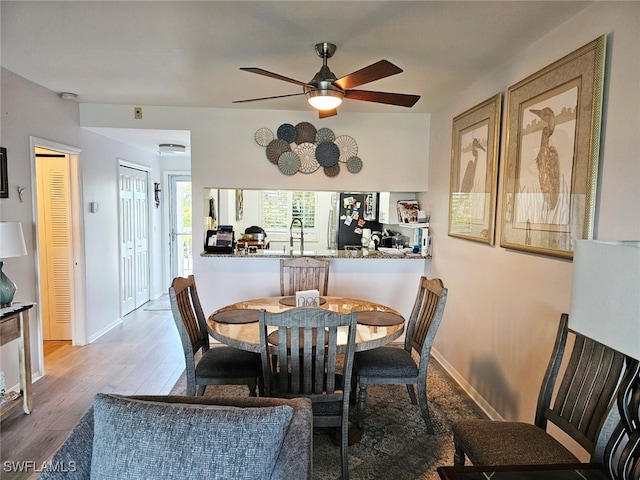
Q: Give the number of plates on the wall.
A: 11